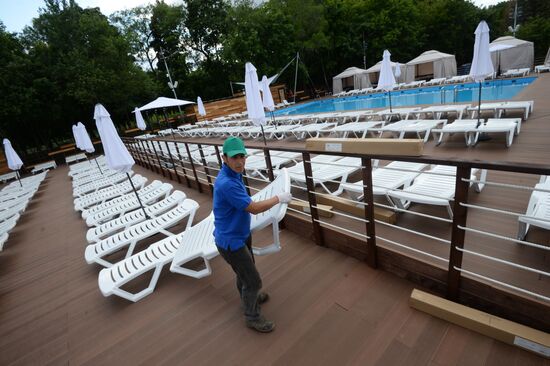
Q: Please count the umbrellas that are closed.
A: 11